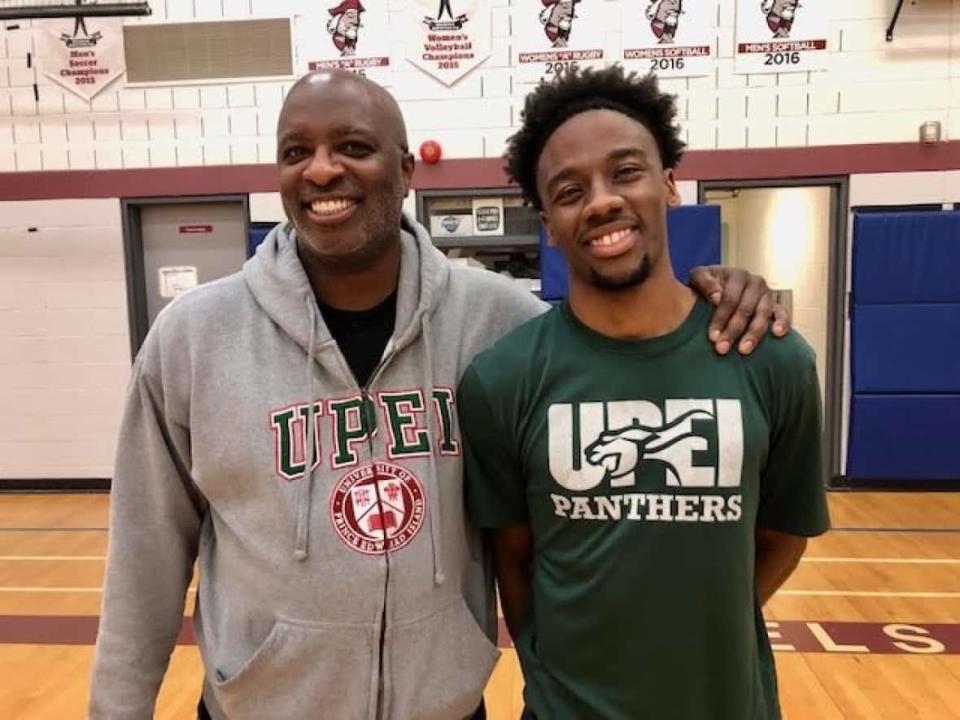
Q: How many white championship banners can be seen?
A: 6